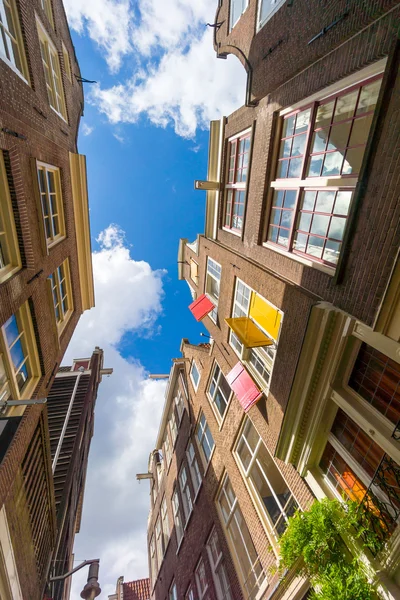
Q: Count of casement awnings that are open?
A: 3